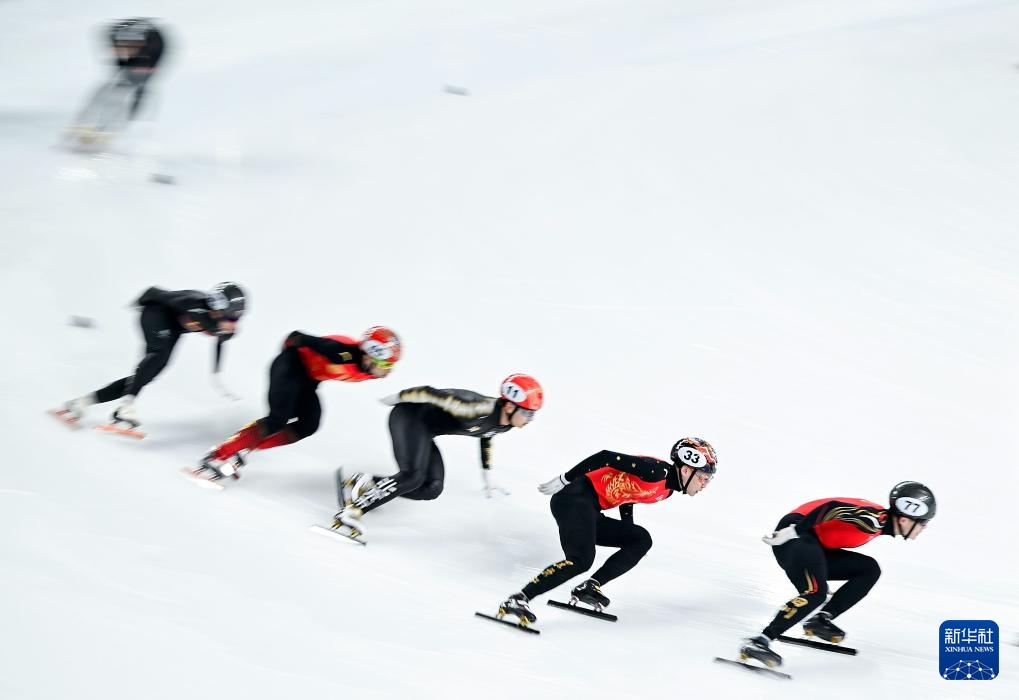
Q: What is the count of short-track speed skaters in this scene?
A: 6